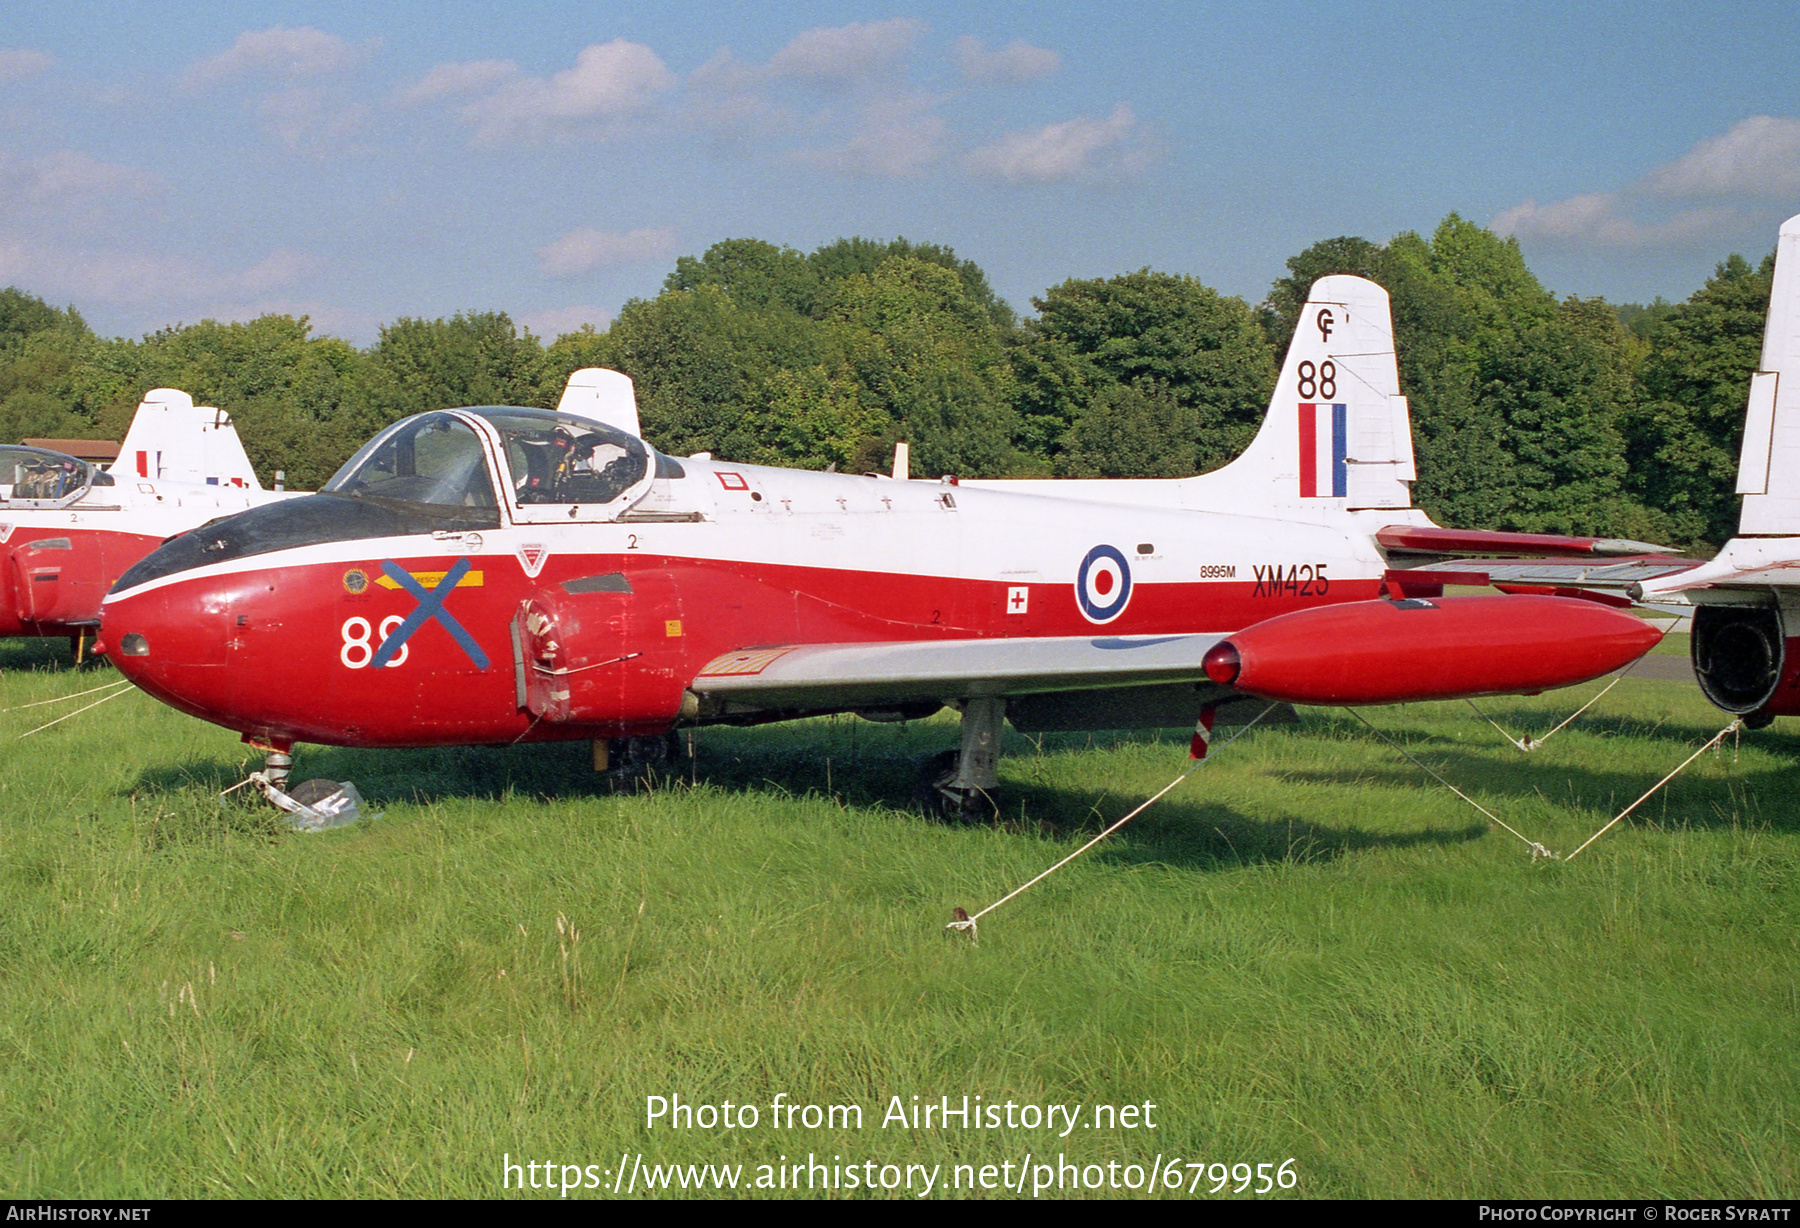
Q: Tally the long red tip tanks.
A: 1